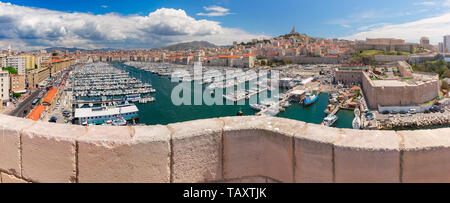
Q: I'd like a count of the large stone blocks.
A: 8